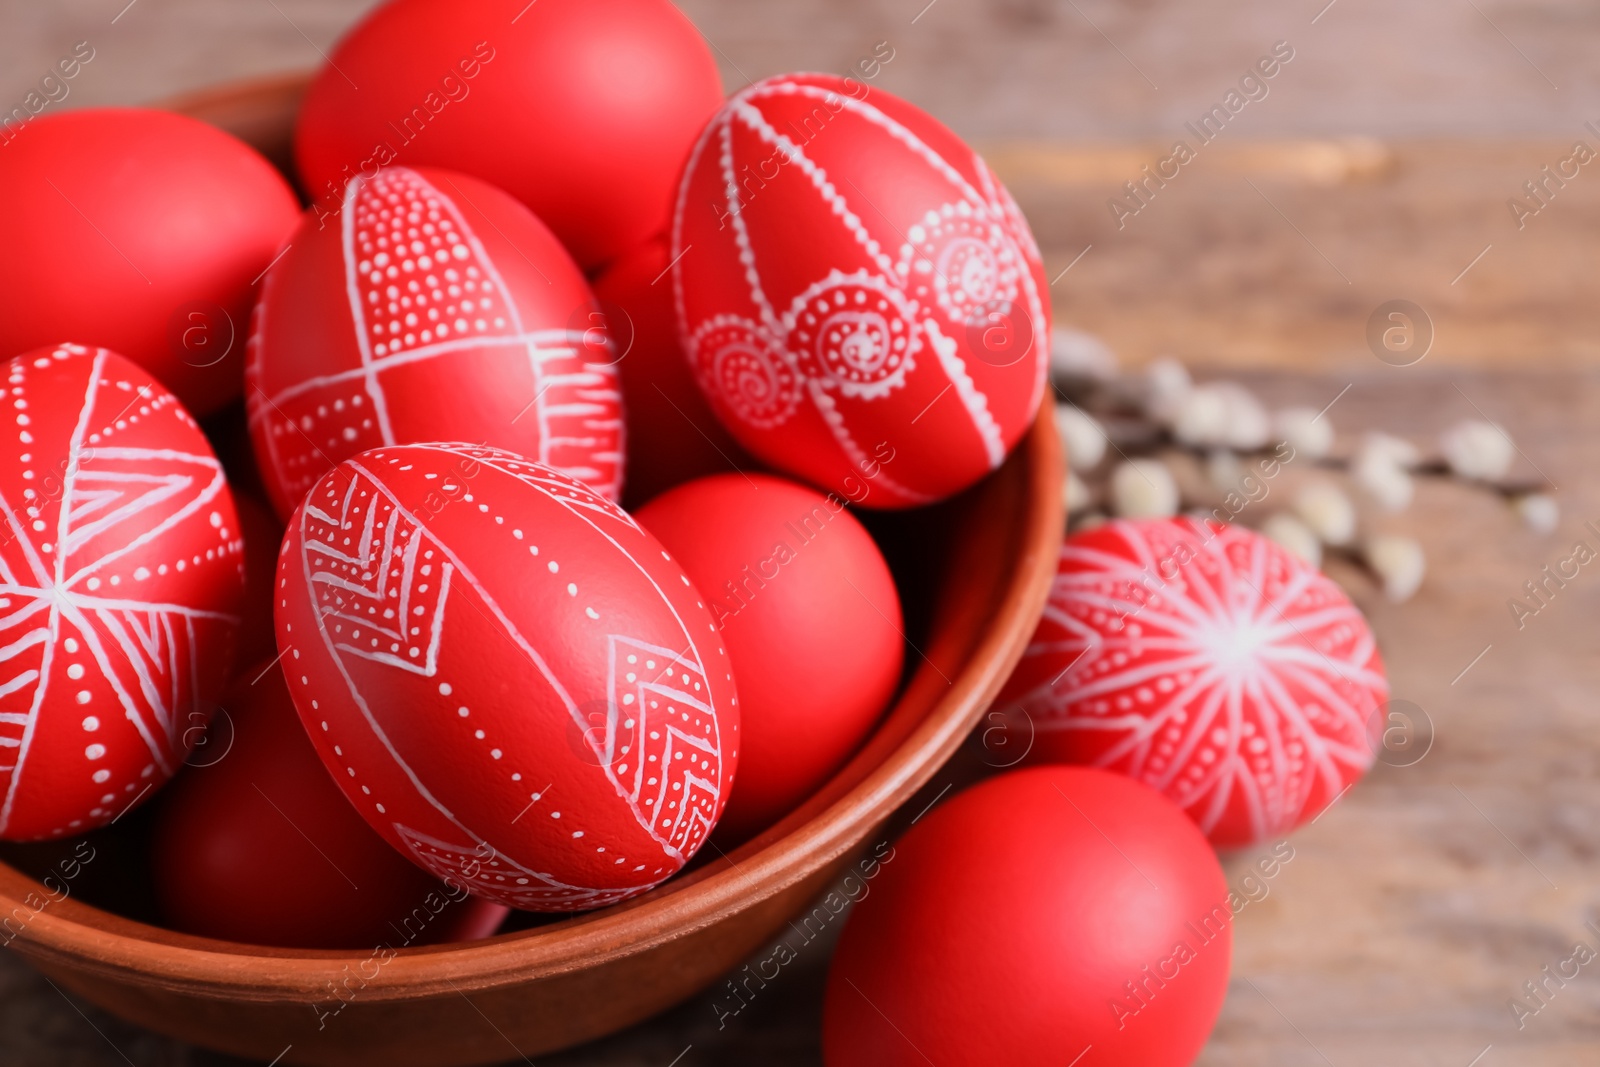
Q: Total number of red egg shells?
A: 11